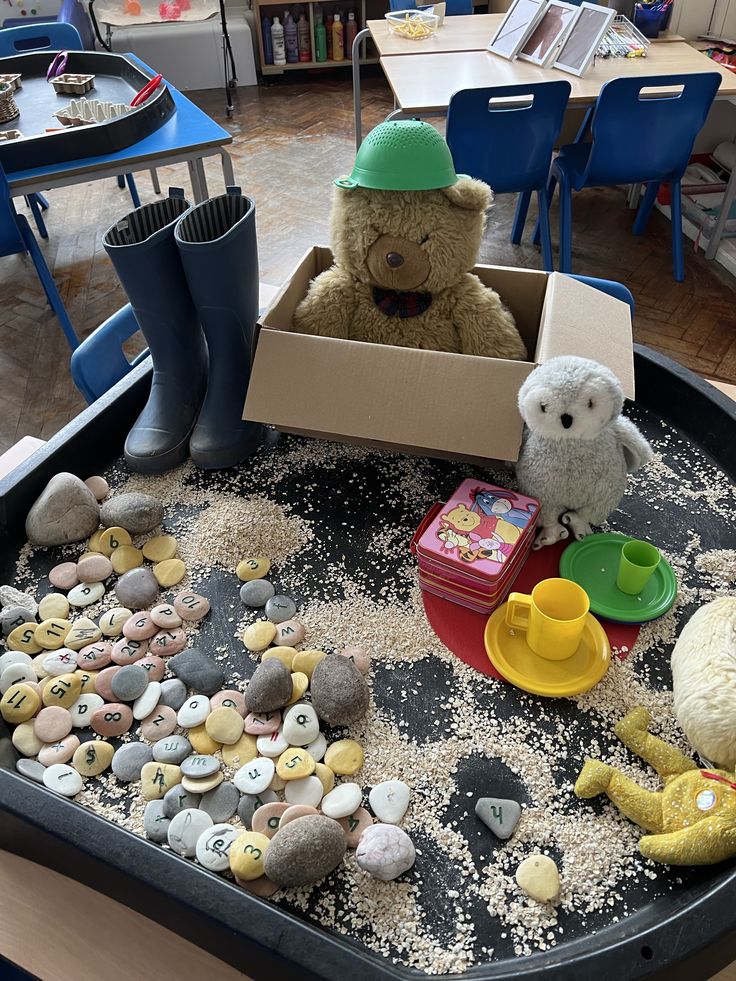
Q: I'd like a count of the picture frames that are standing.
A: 3